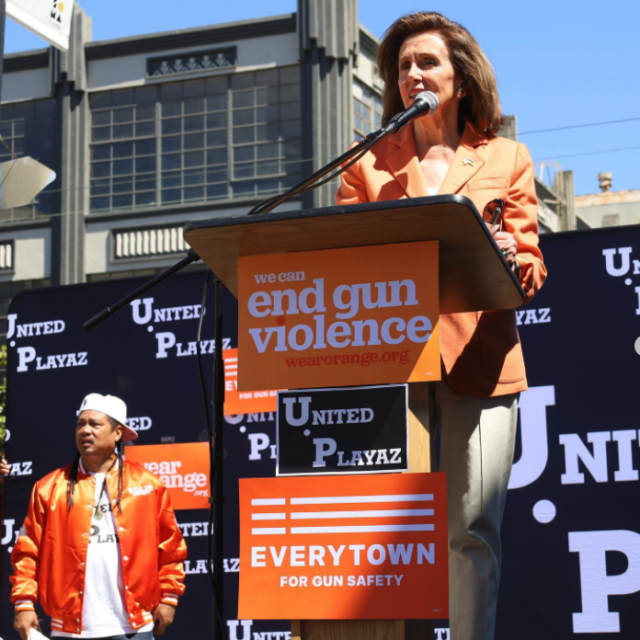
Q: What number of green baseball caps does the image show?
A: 0